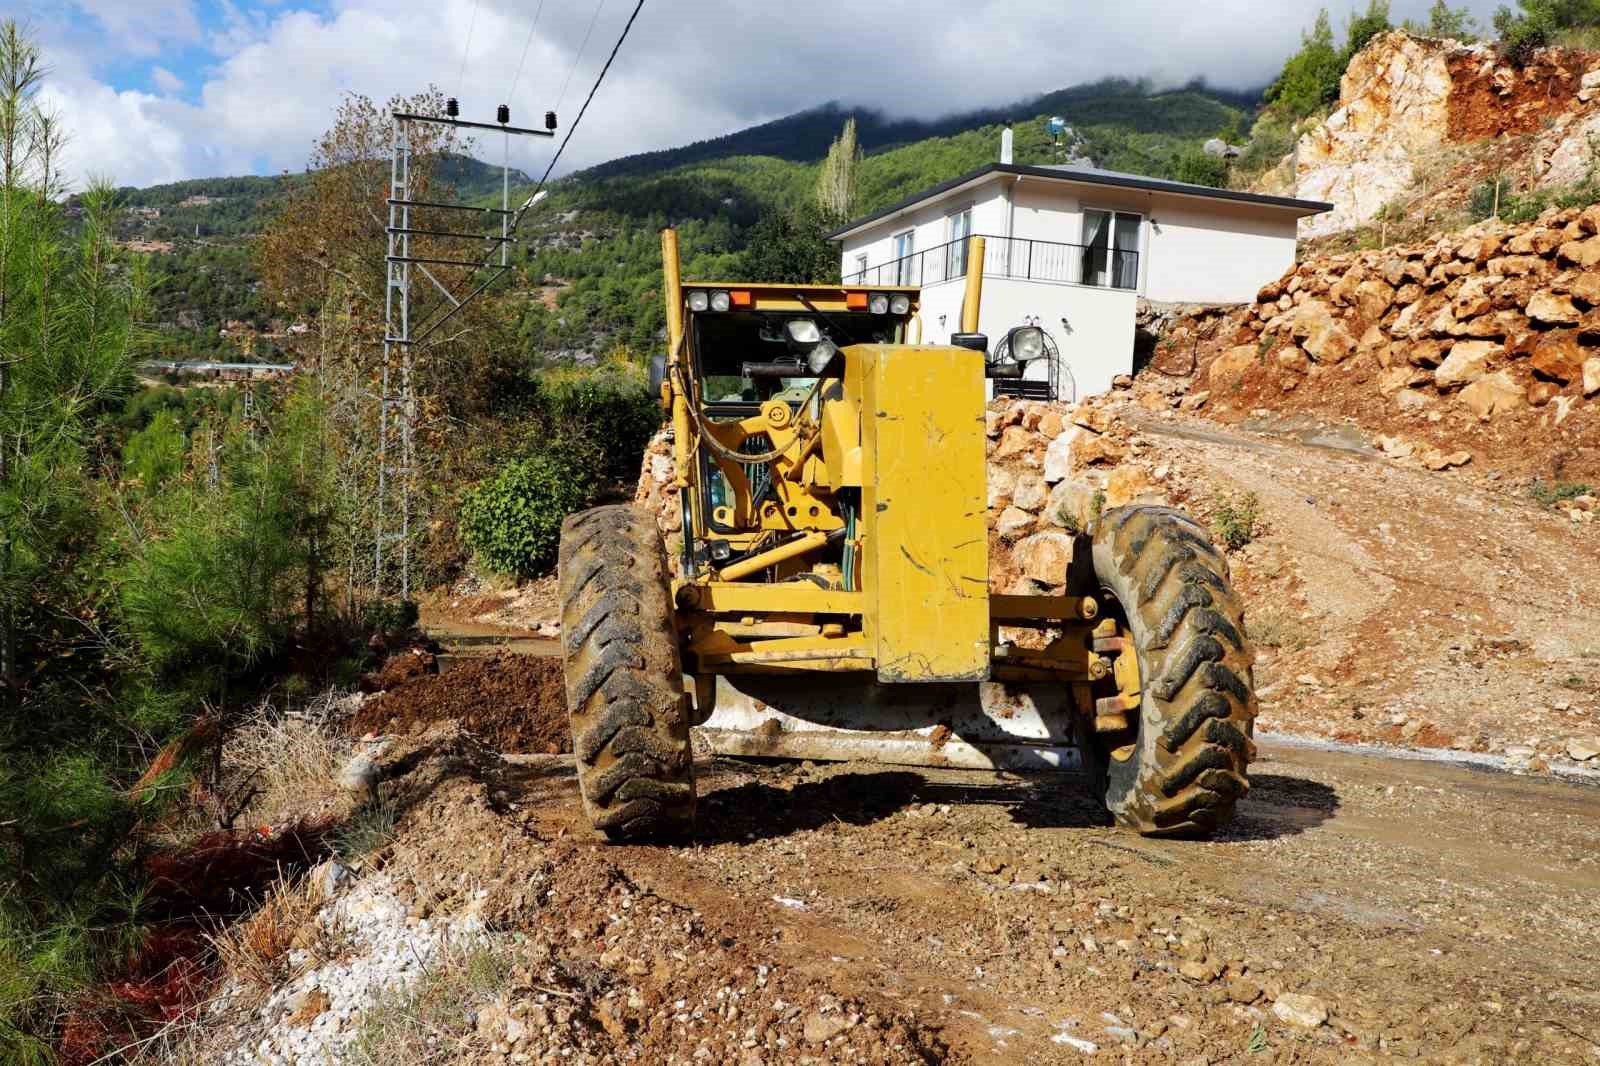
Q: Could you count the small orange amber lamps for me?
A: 2